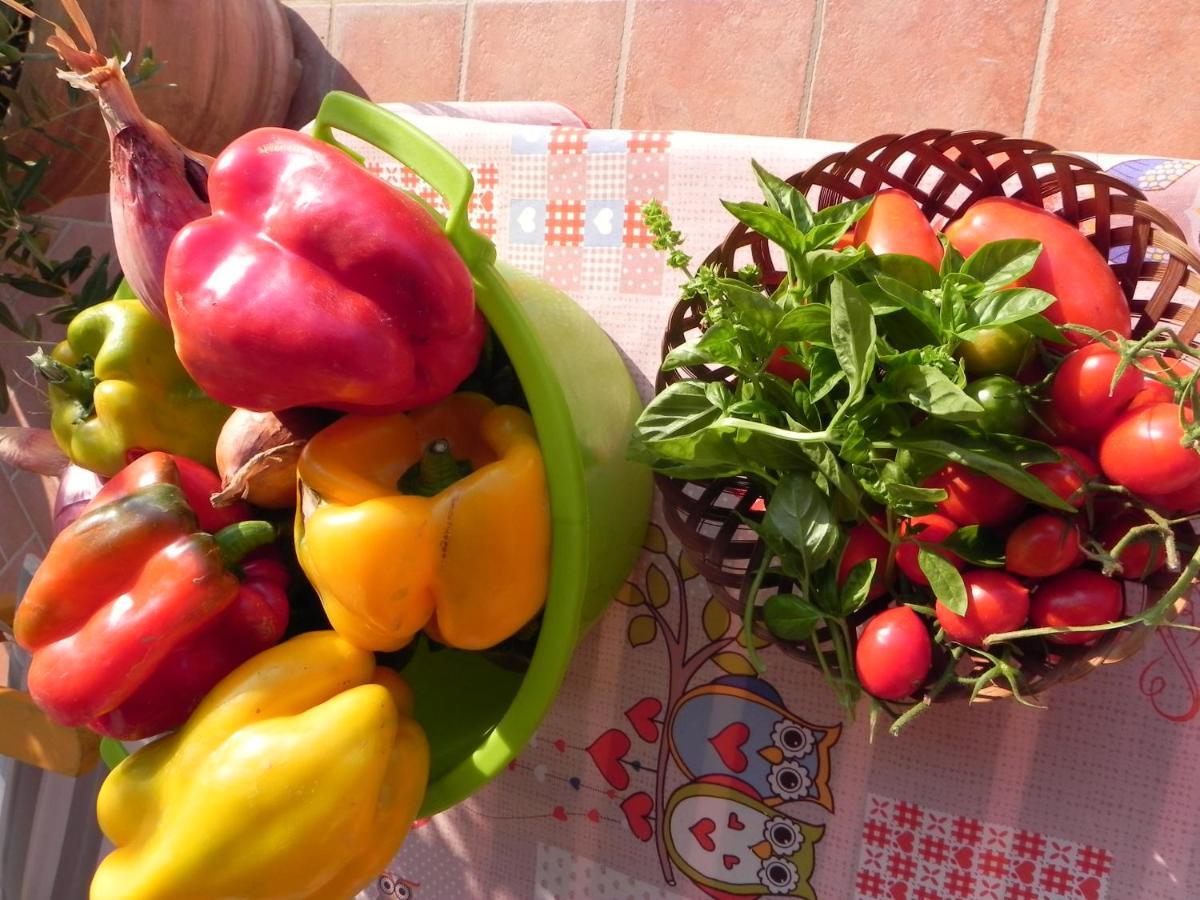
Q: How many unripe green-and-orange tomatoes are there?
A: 2